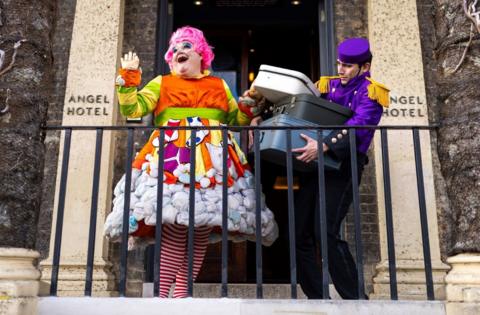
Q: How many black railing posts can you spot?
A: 12